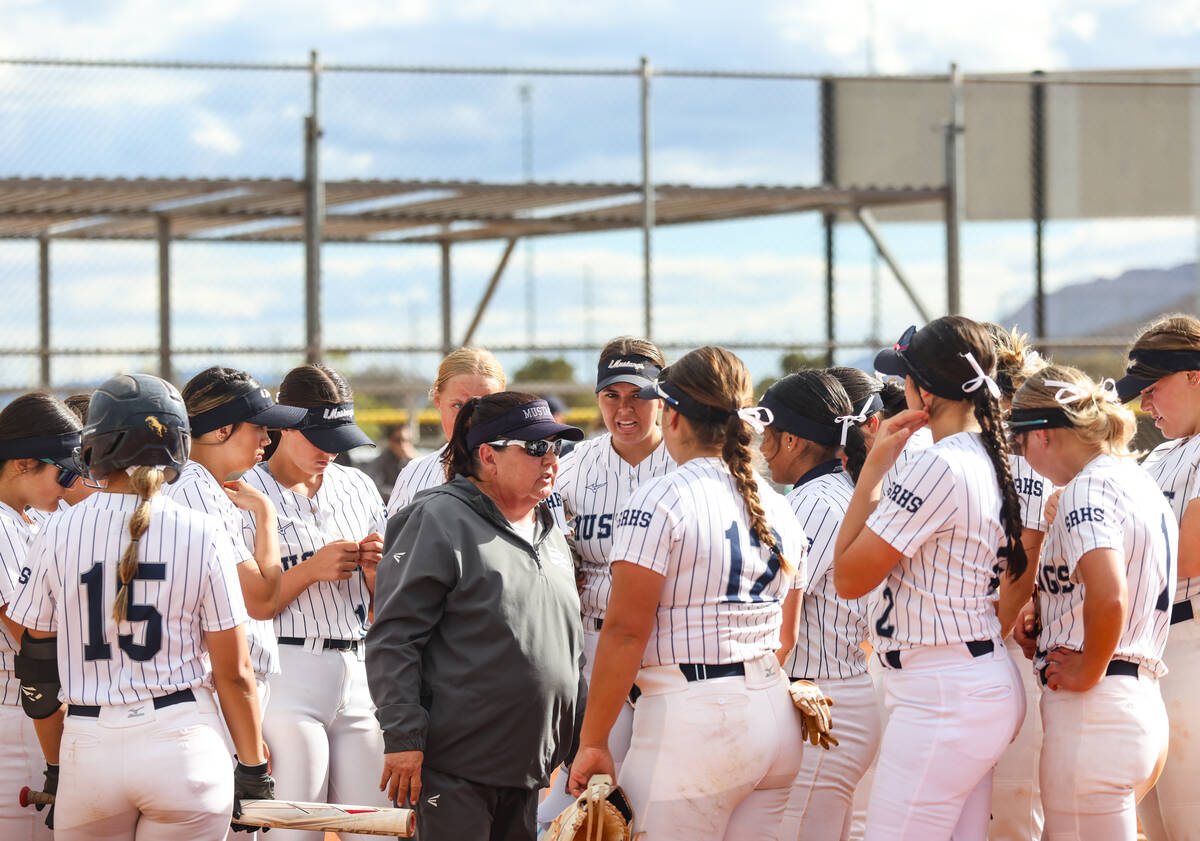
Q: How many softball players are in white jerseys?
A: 14